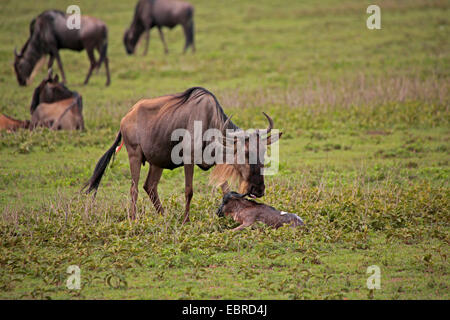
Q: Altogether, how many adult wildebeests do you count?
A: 4